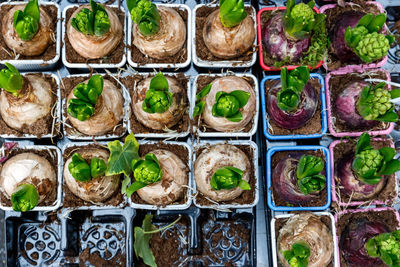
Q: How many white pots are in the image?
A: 13